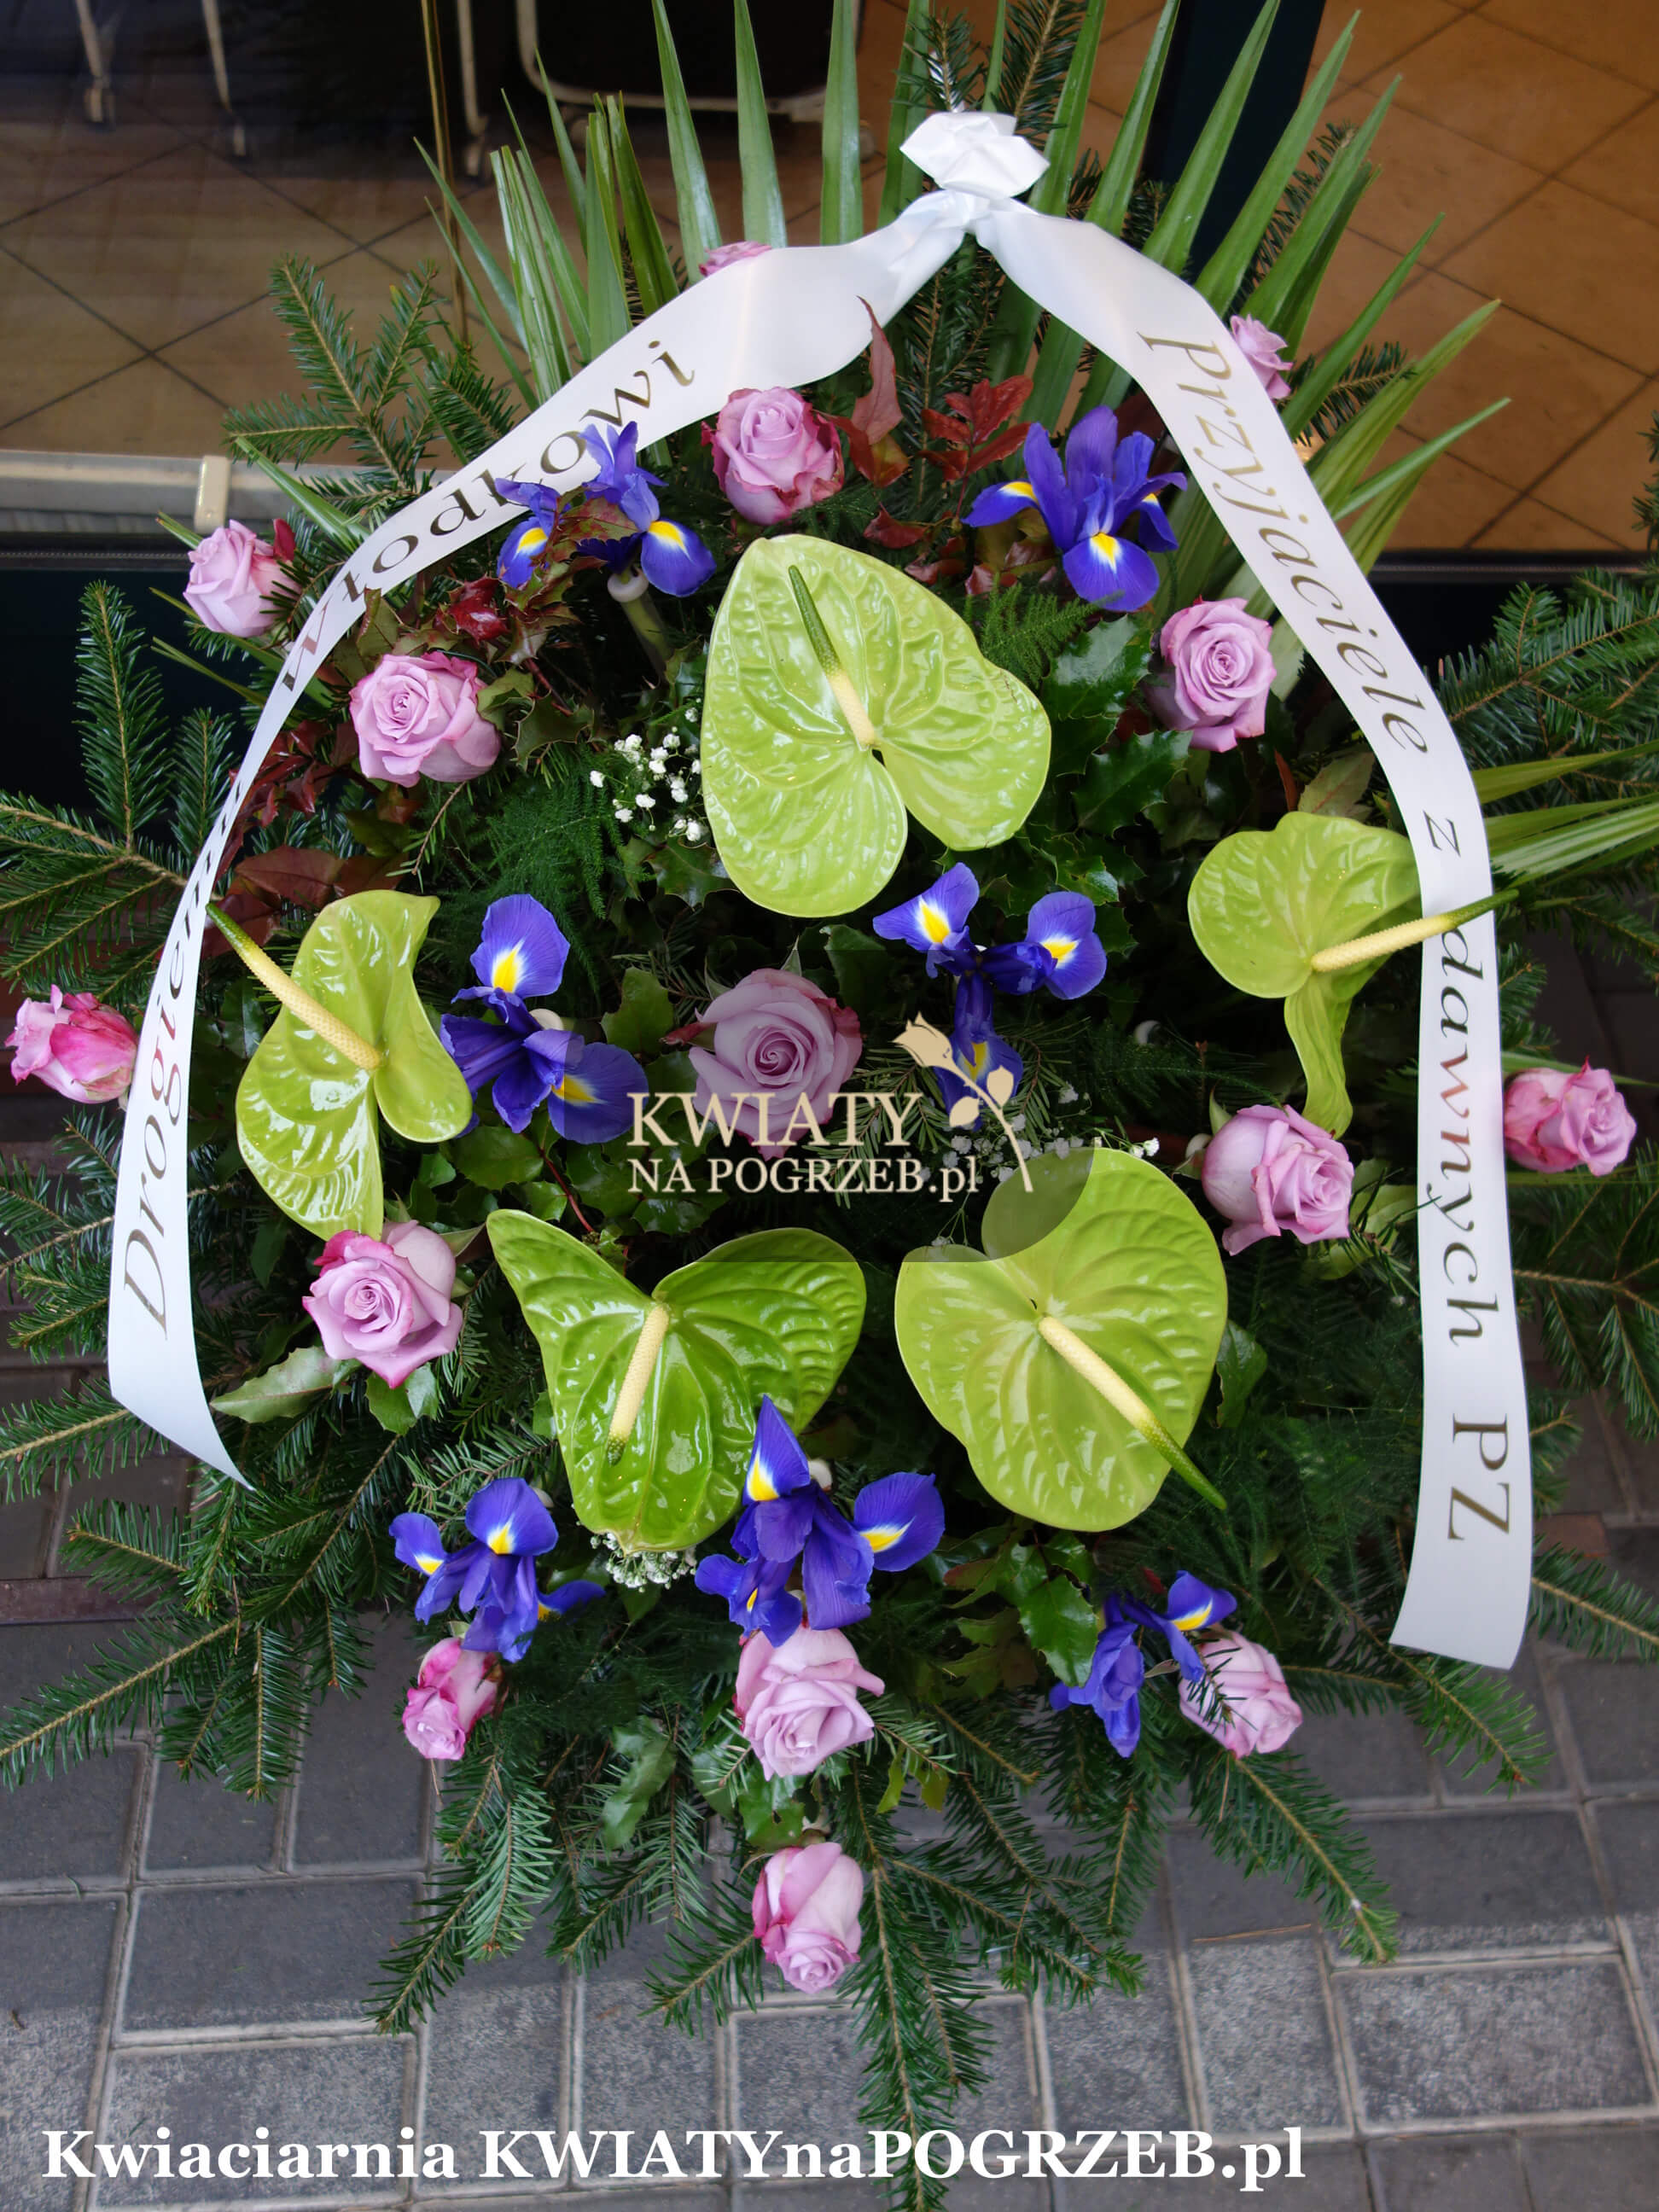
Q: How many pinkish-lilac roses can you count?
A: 15